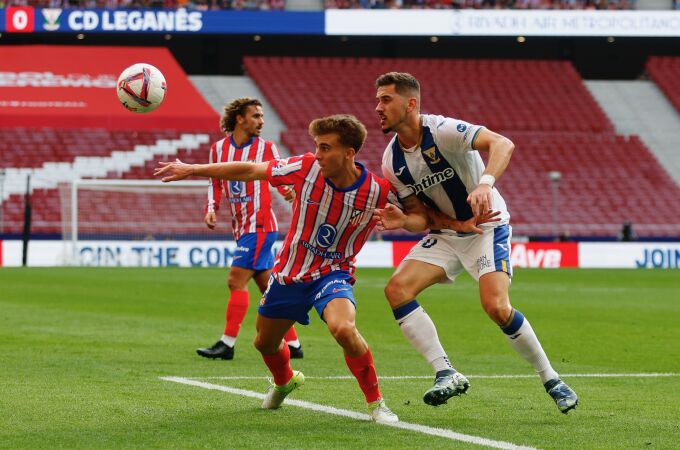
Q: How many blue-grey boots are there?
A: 2